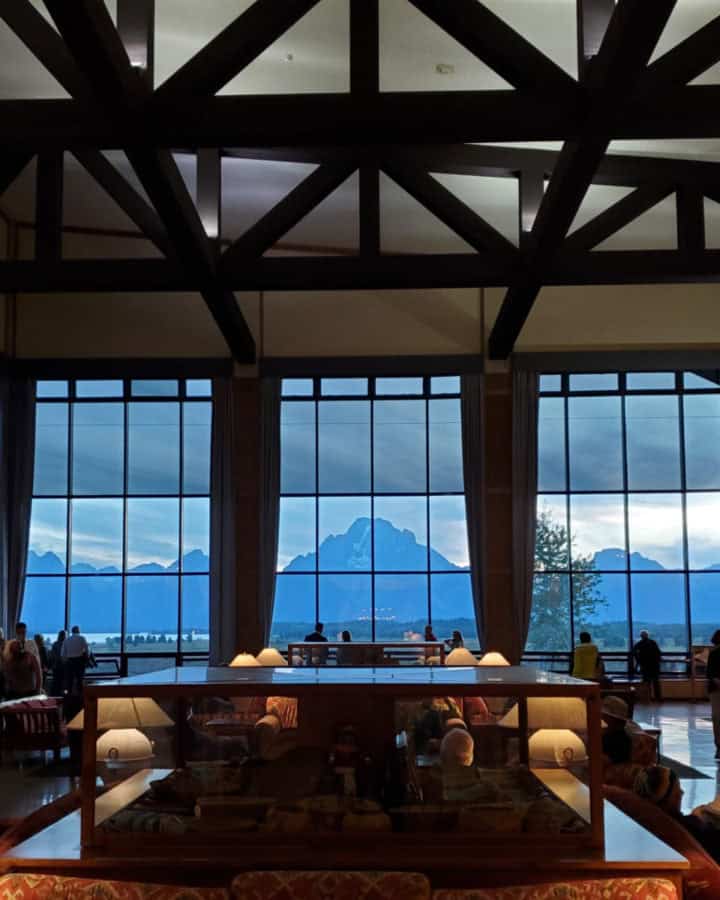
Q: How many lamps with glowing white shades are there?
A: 6